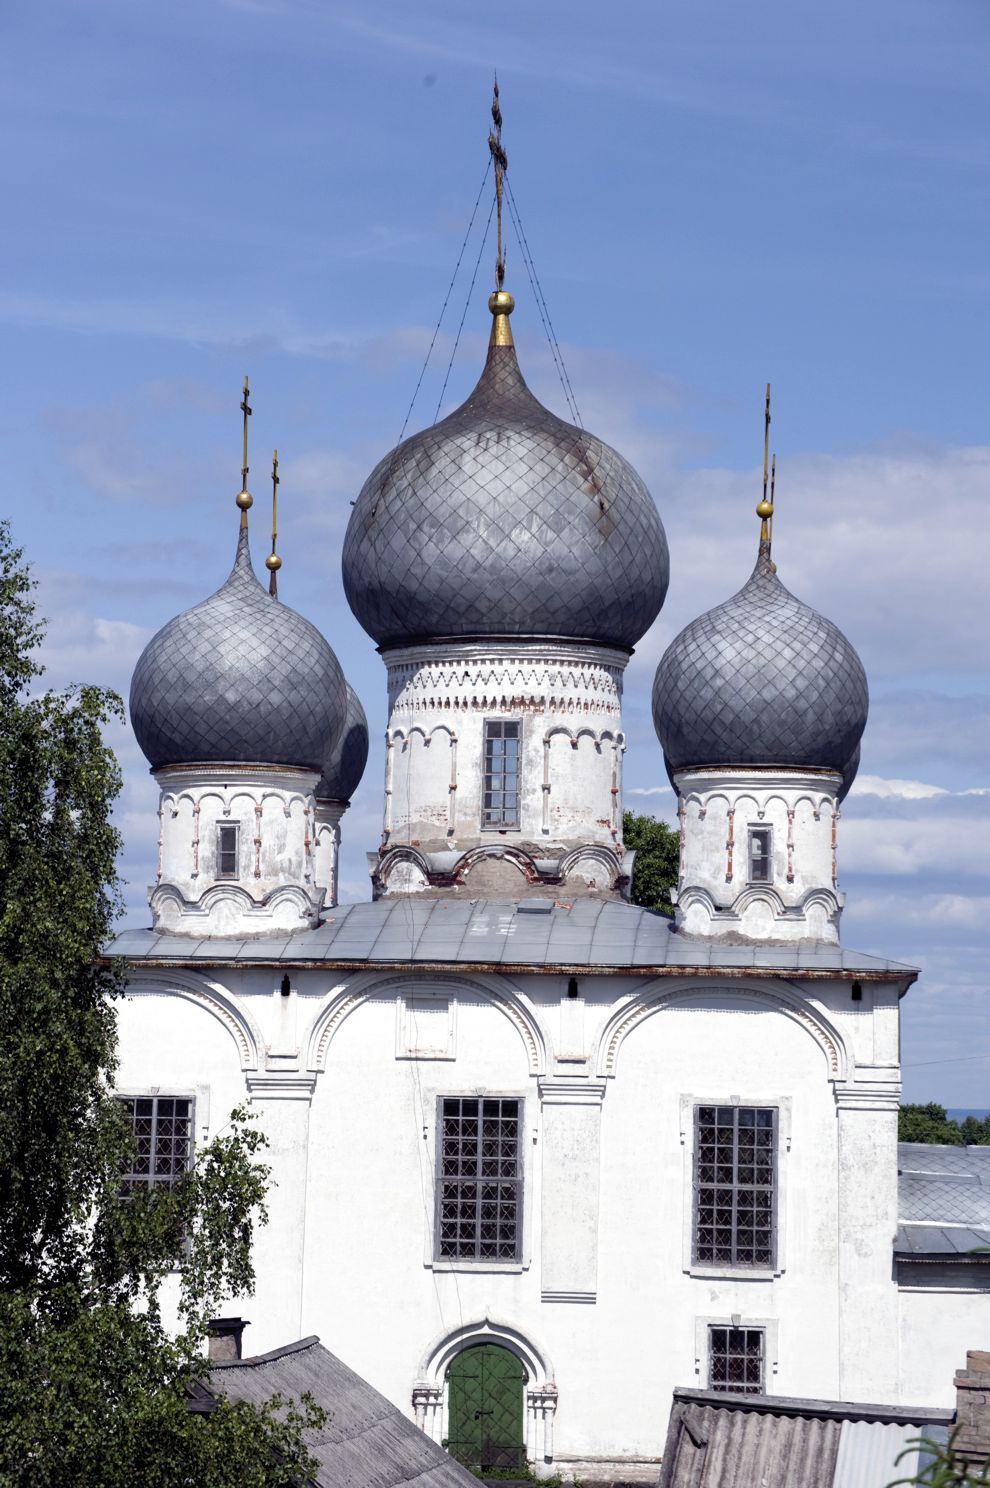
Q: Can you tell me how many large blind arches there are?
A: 3